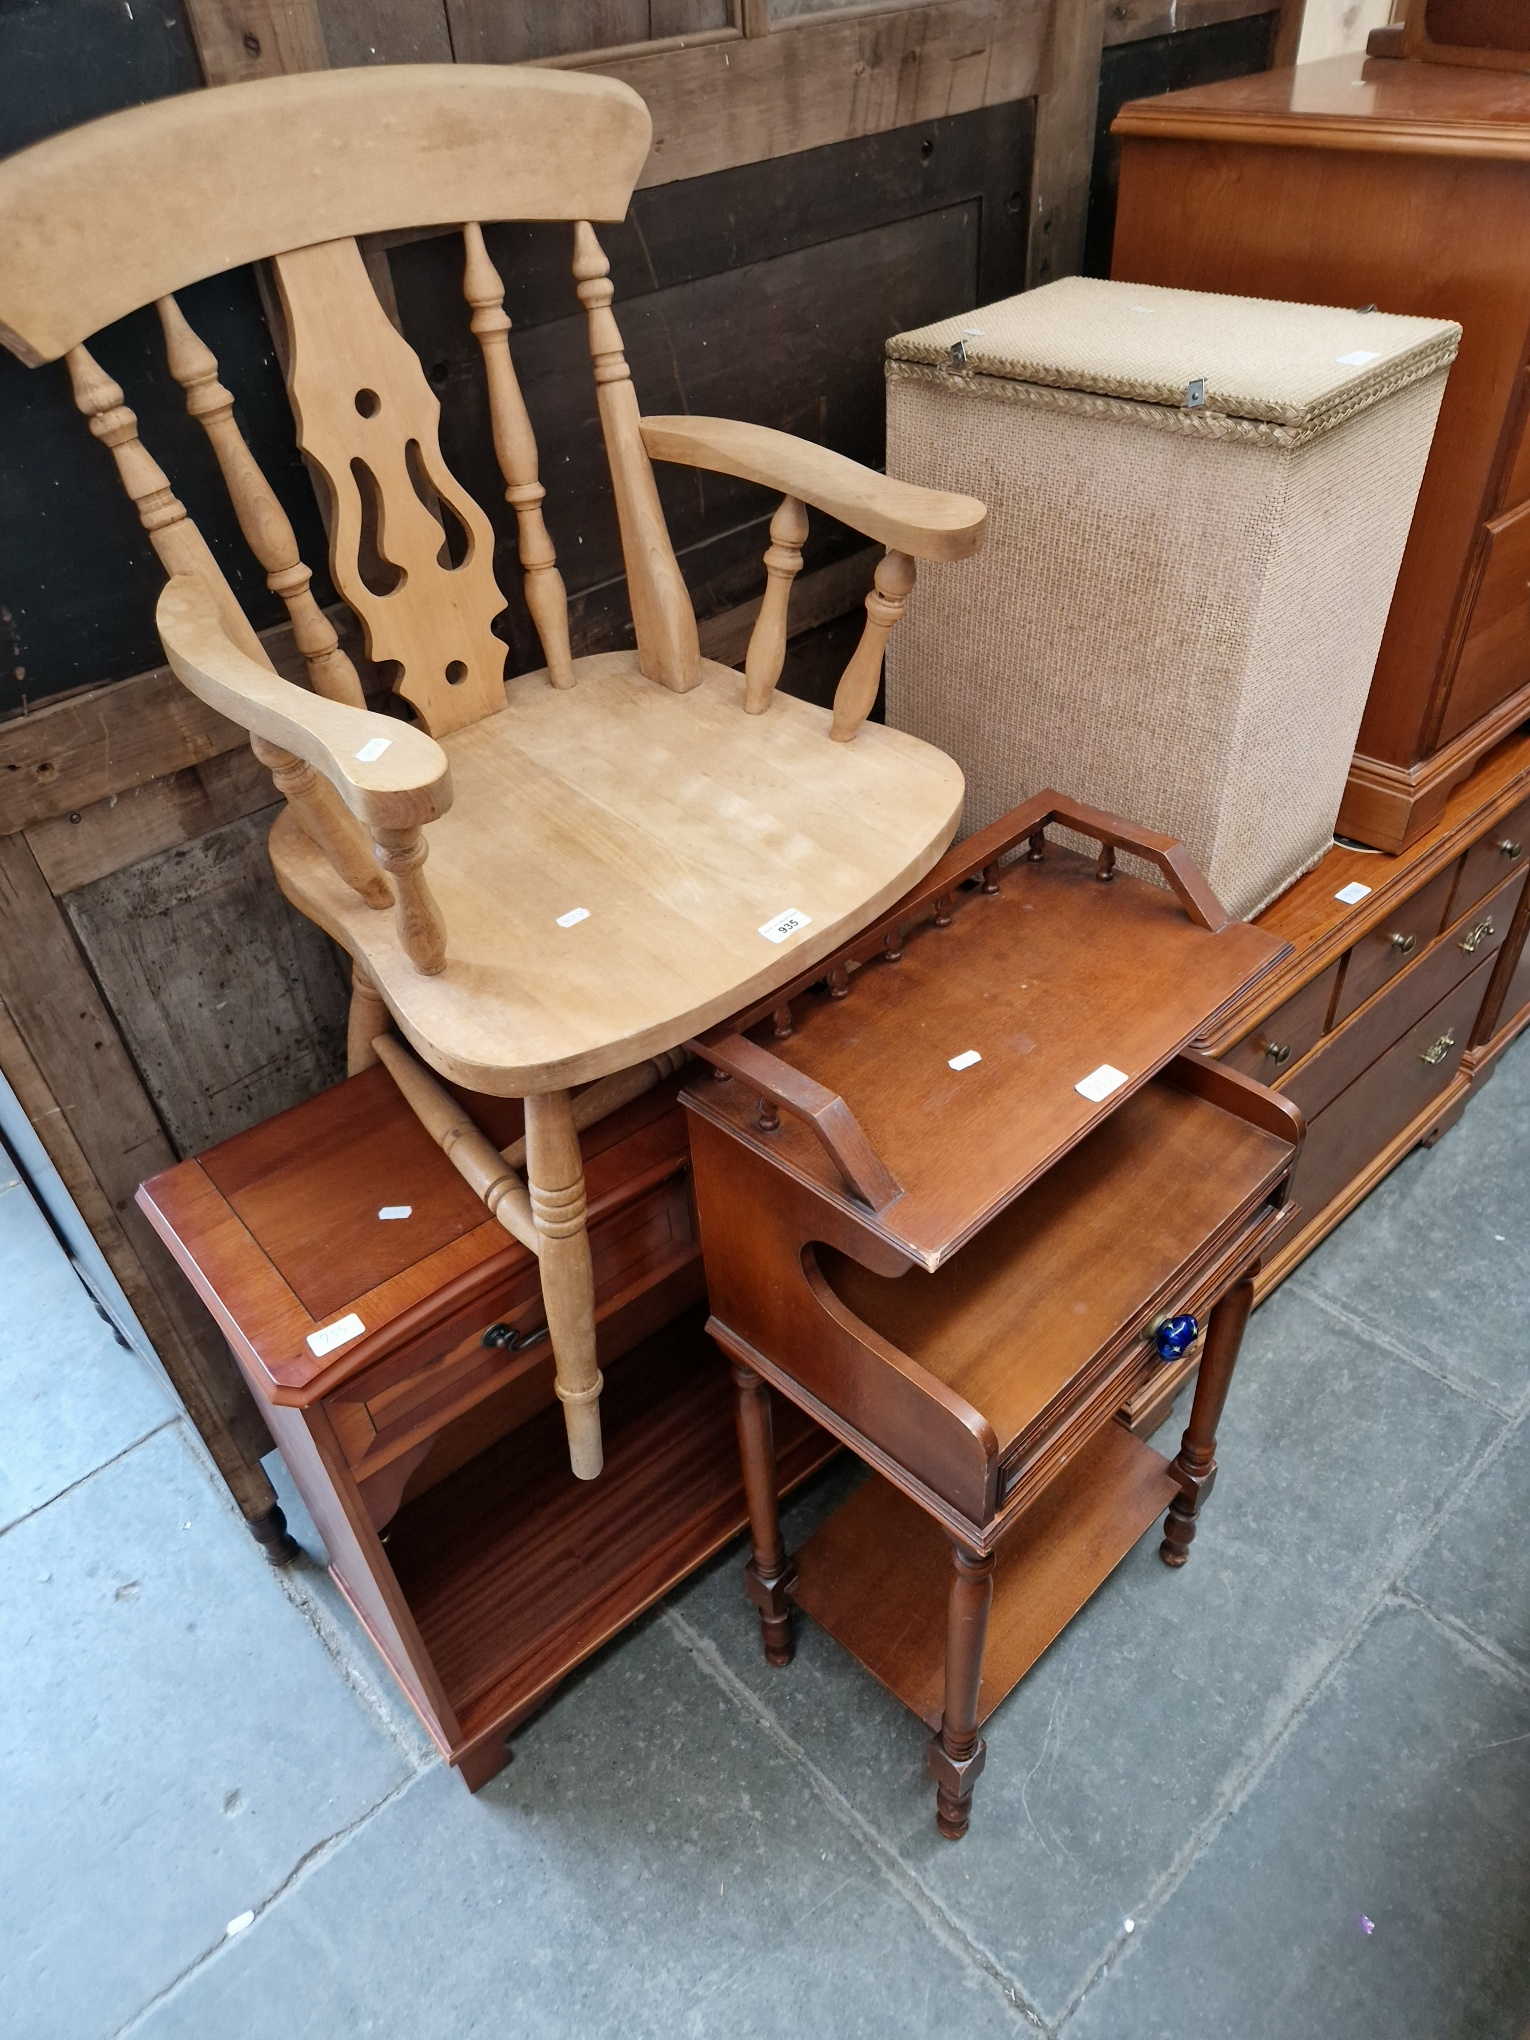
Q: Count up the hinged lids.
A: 1